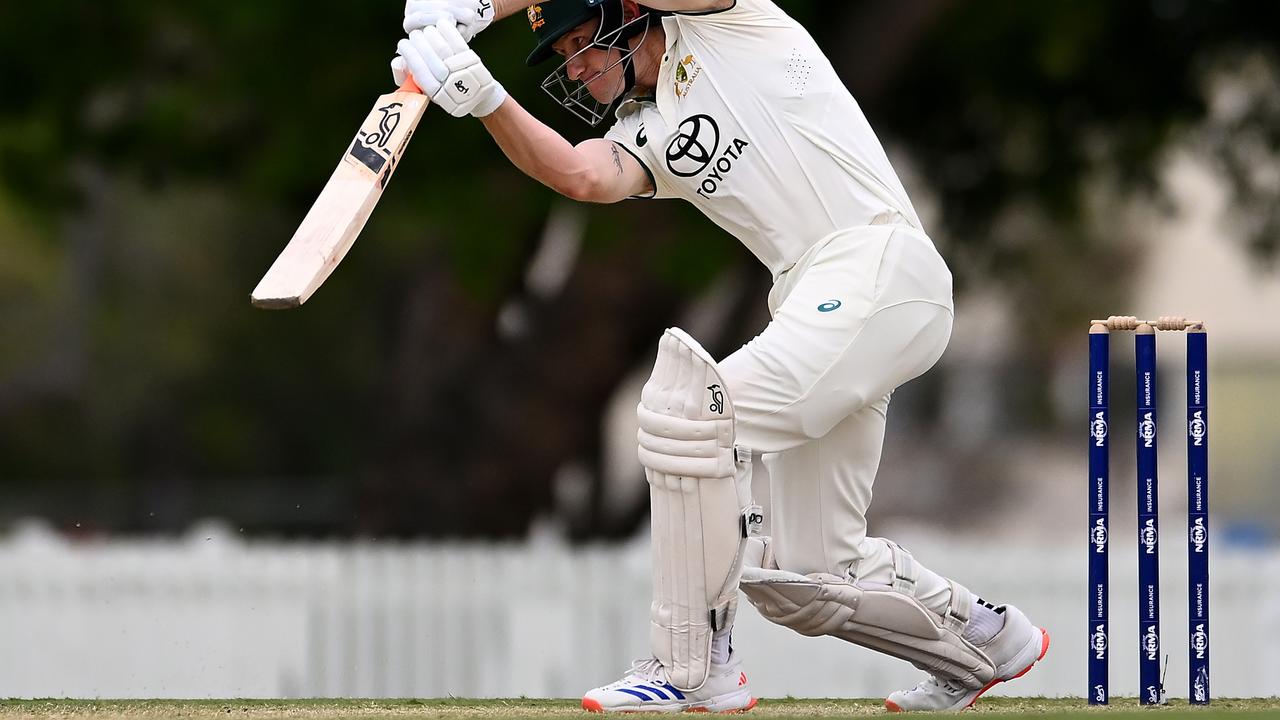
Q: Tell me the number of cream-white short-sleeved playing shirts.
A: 1